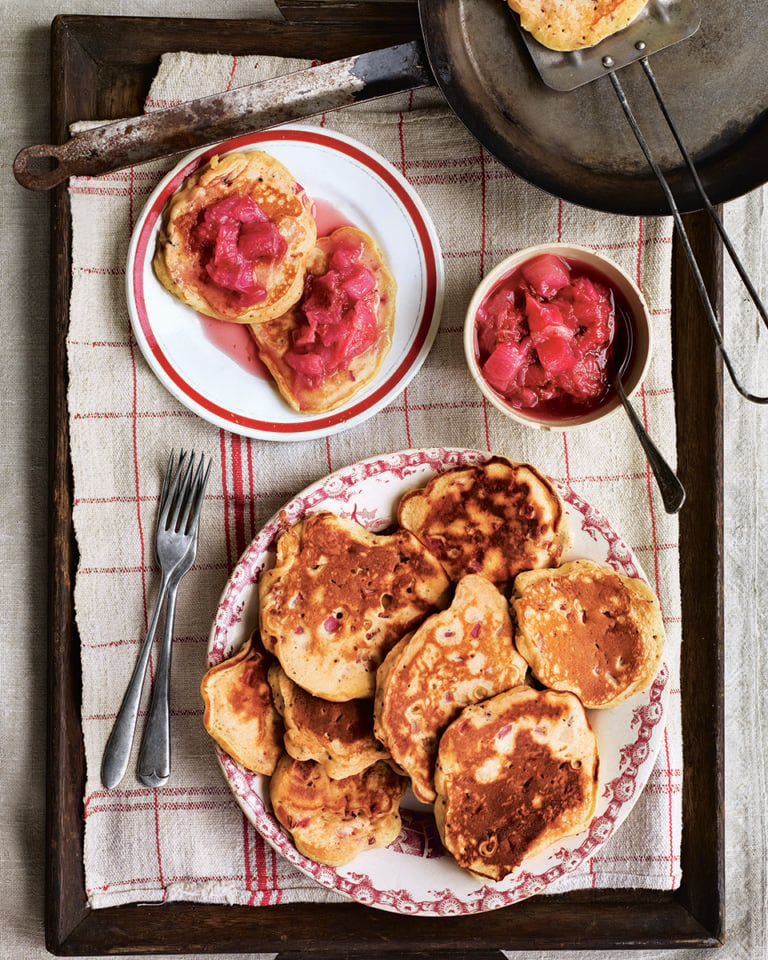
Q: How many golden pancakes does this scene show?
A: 11